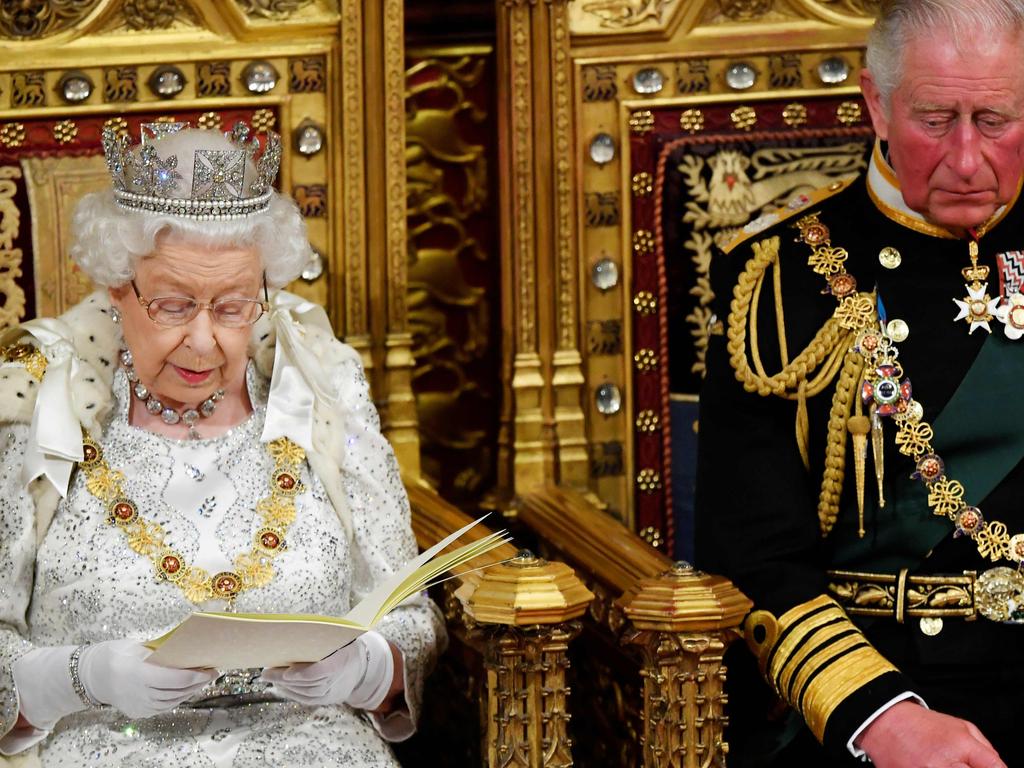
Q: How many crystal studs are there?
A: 11